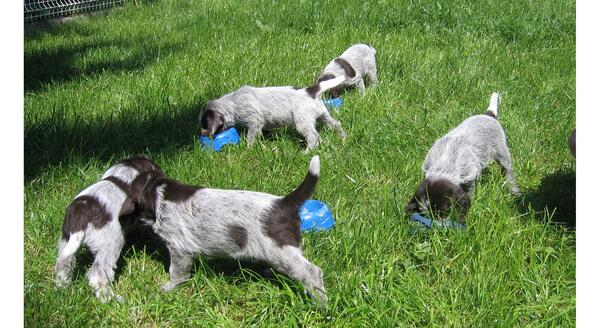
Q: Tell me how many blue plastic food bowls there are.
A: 4